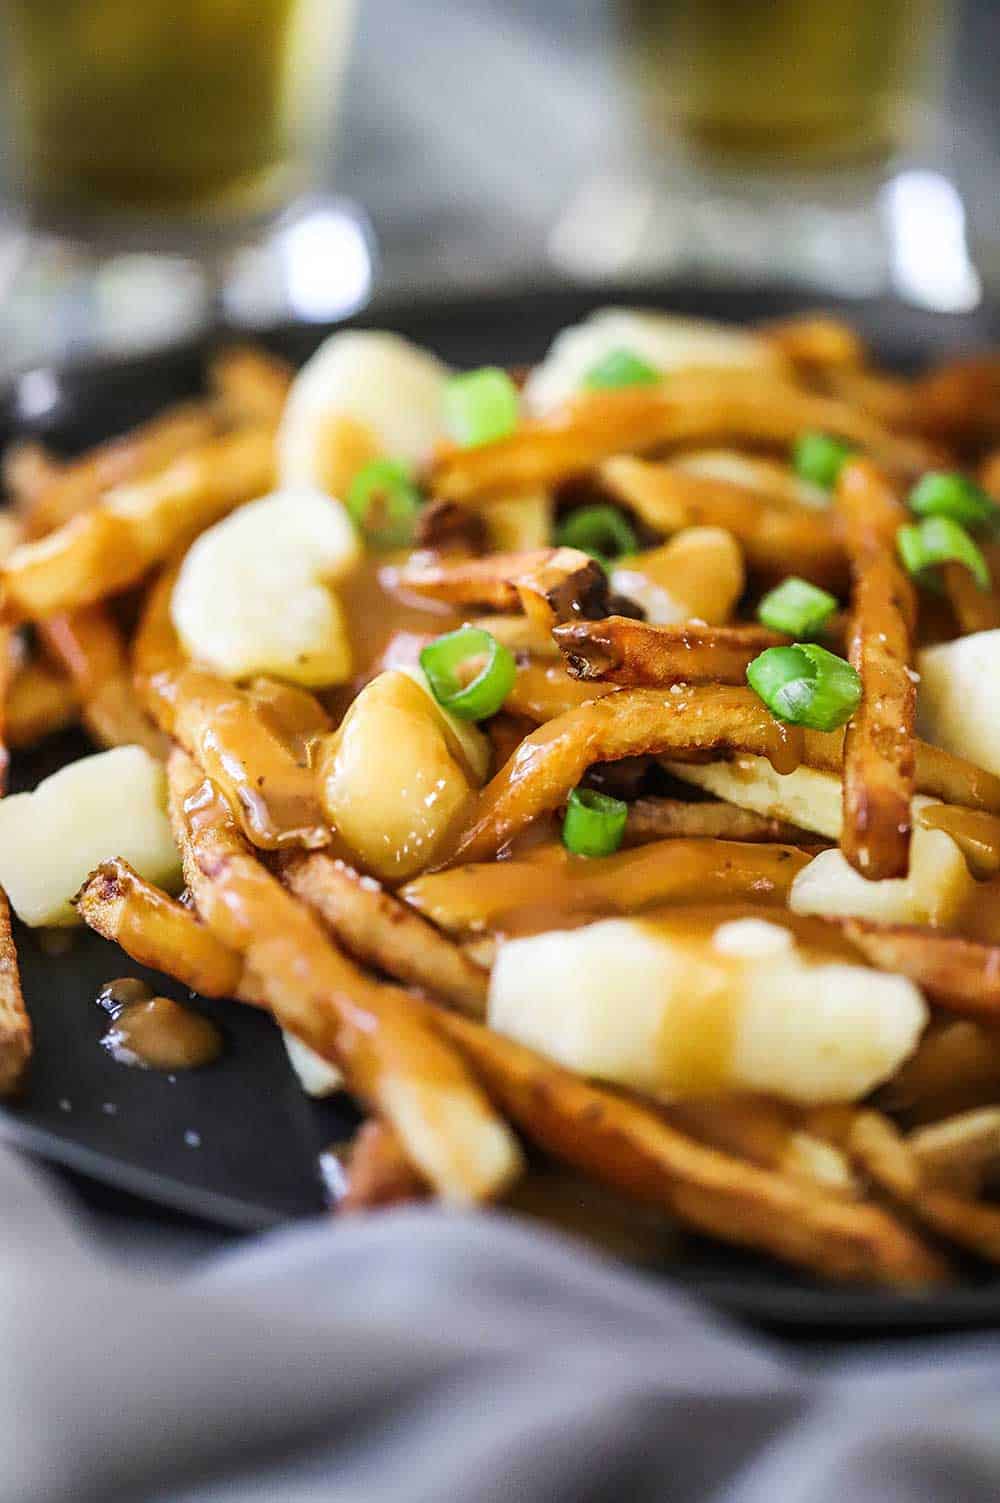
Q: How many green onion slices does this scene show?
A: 11